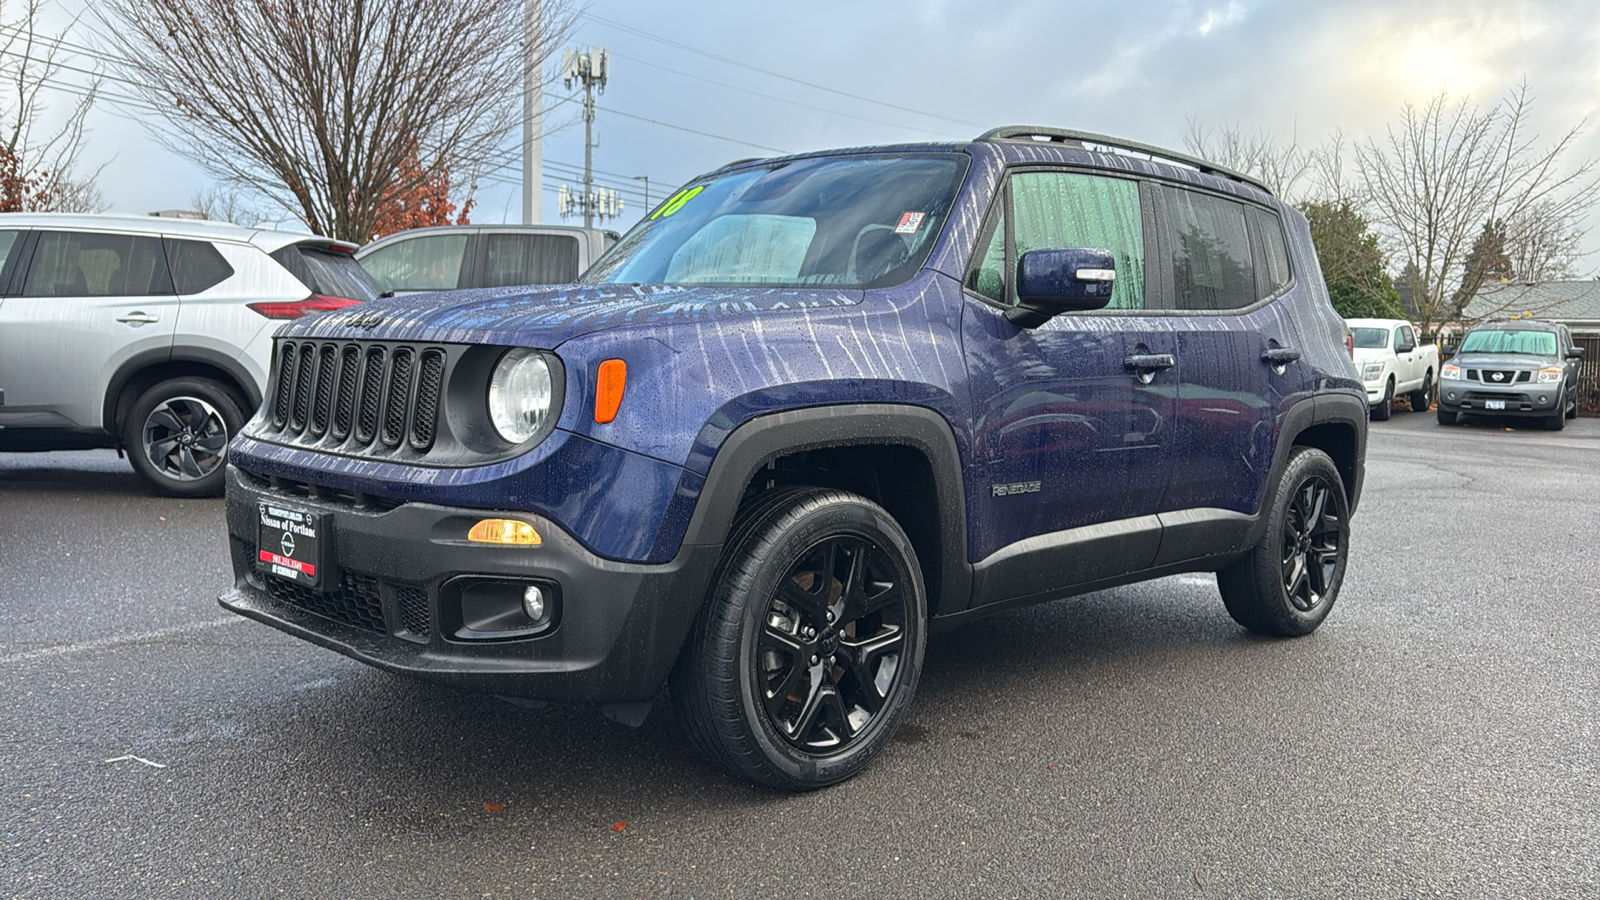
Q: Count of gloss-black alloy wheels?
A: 2